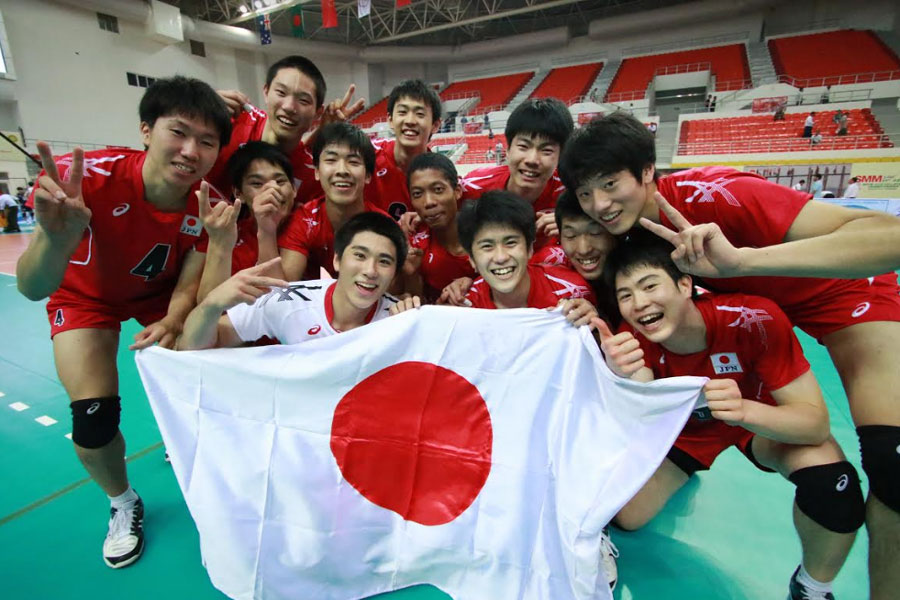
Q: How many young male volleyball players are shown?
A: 12